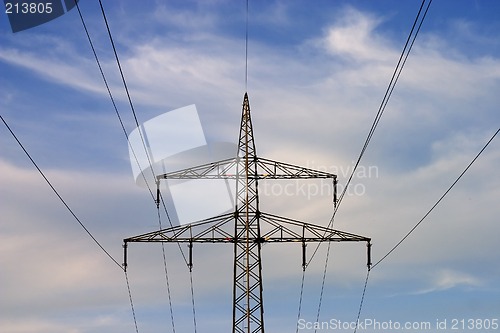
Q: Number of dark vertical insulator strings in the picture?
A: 6